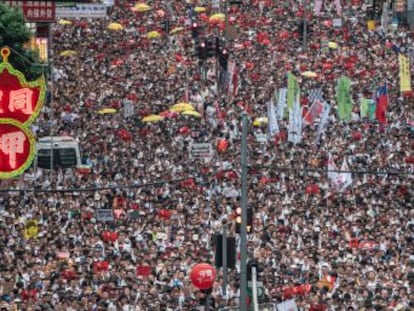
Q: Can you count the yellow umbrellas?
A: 15